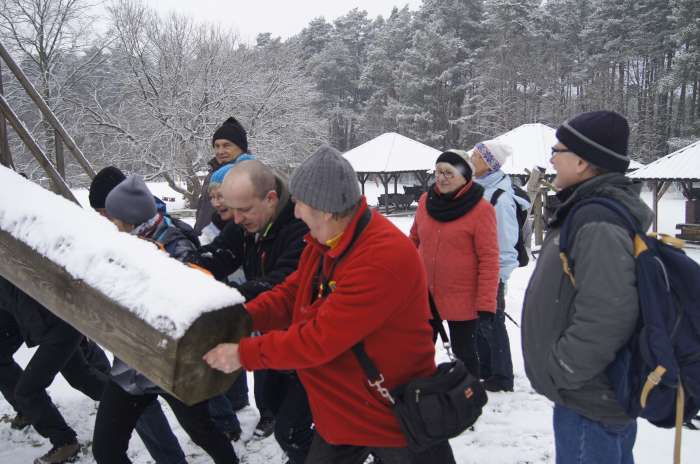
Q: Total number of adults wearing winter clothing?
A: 9